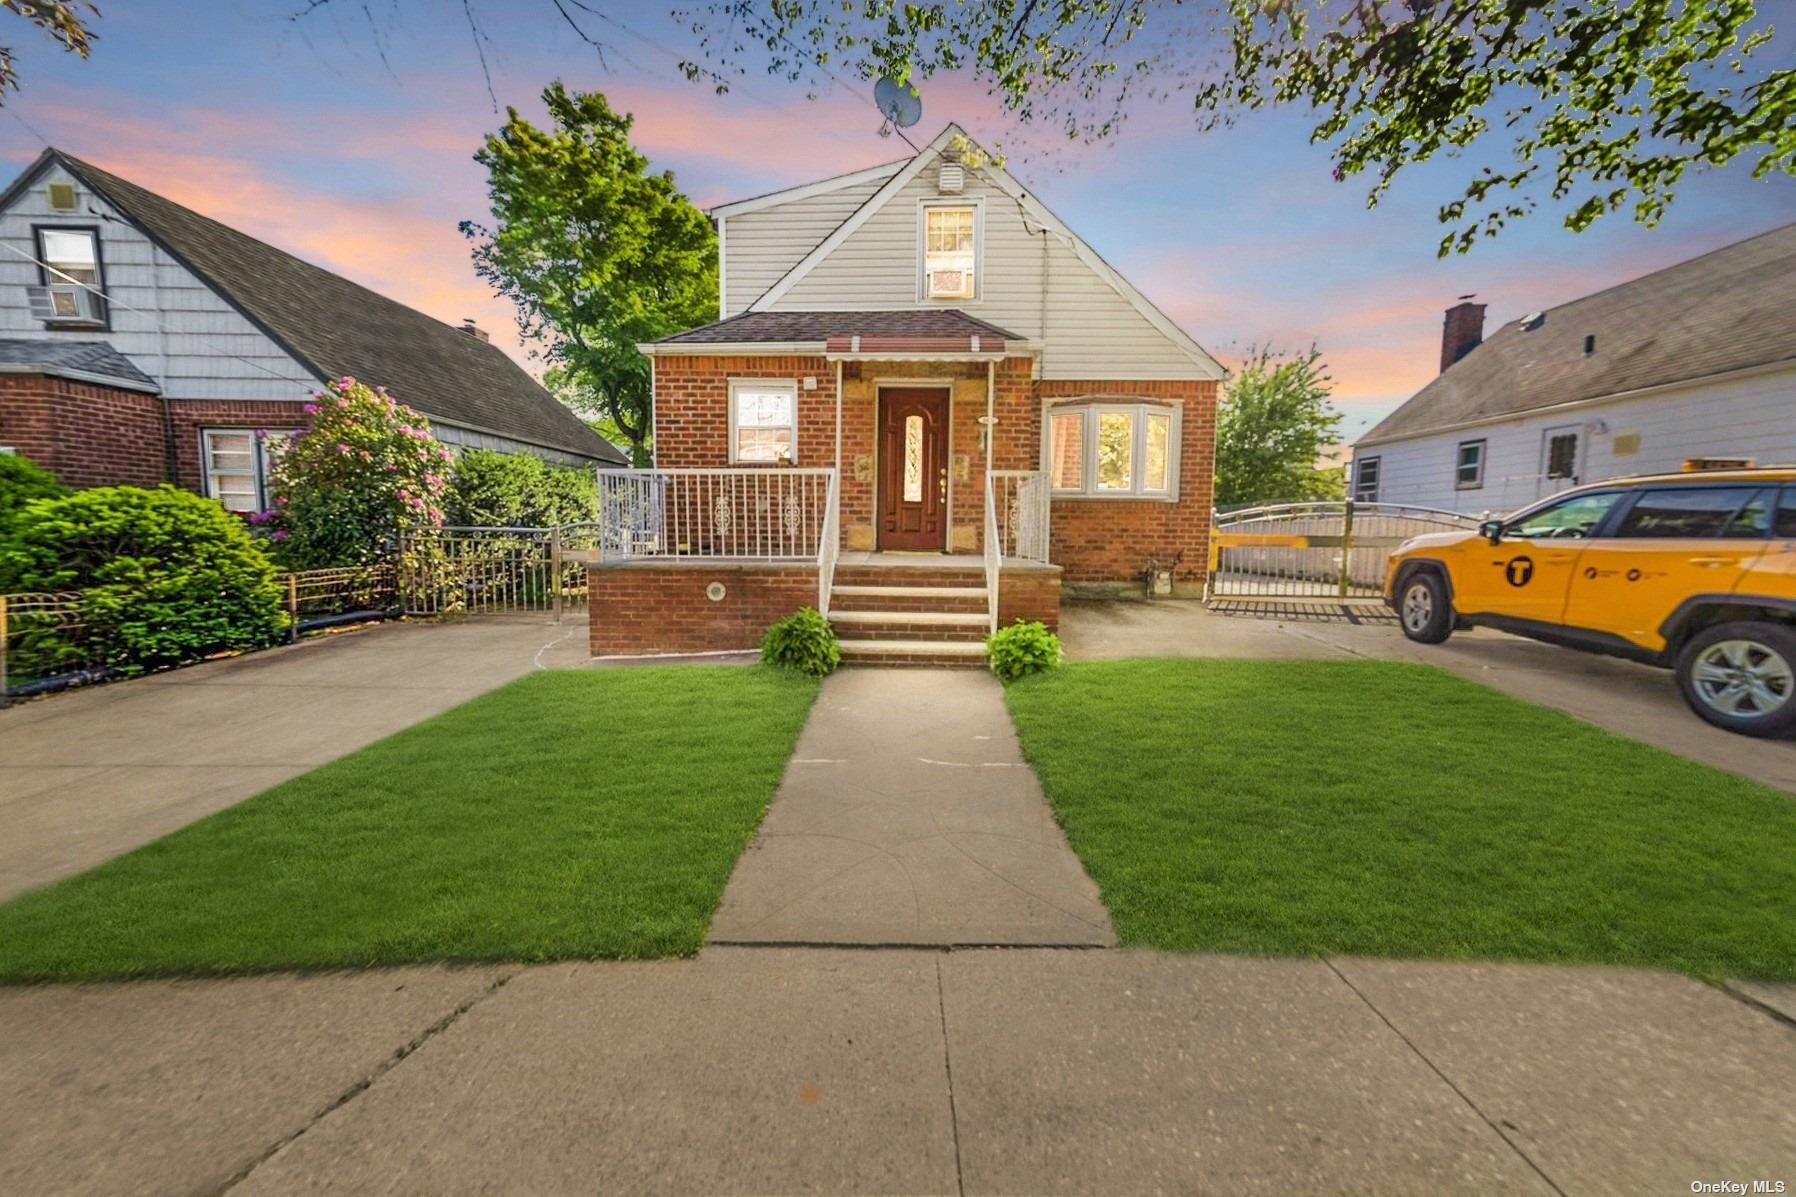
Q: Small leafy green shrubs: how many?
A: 2